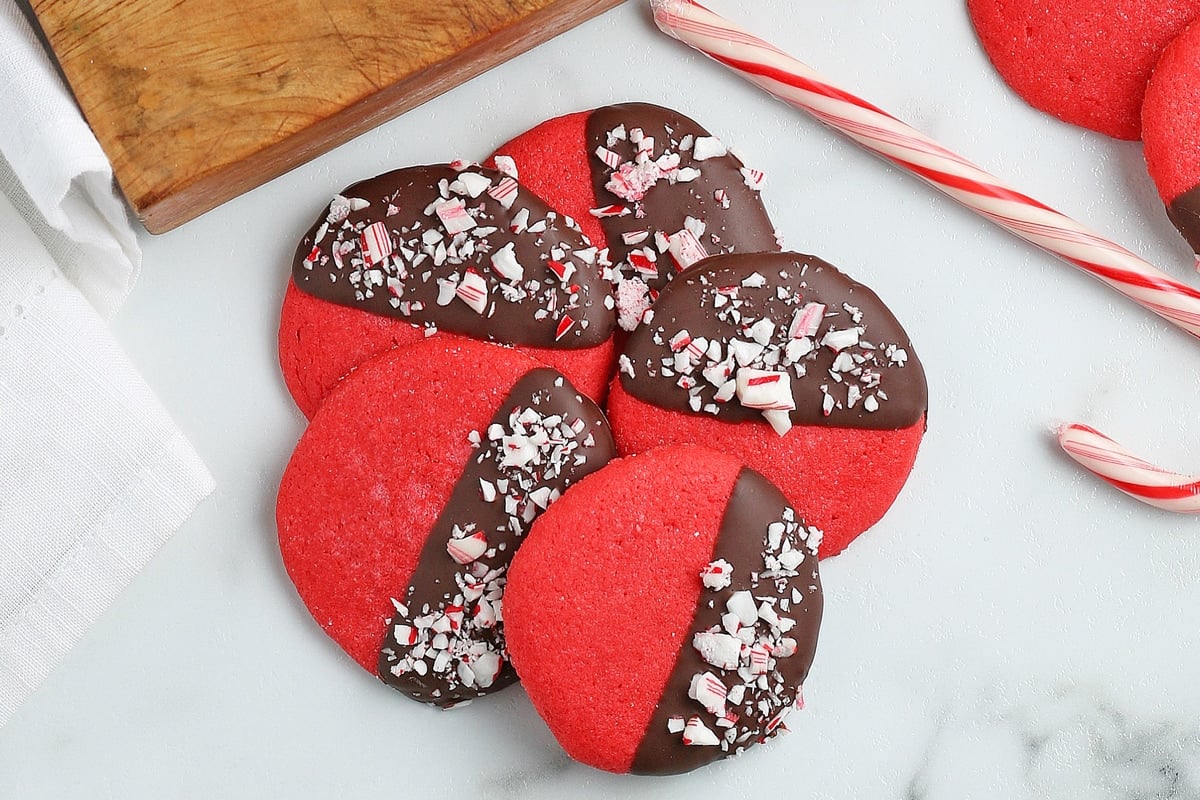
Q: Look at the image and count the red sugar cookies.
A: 7